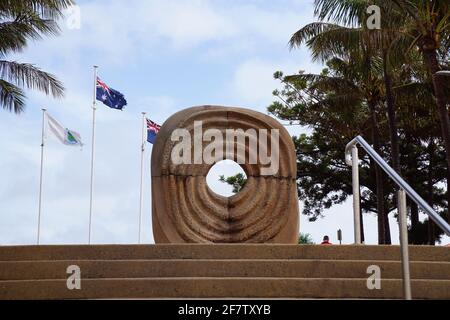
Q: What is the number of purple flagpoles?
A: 0